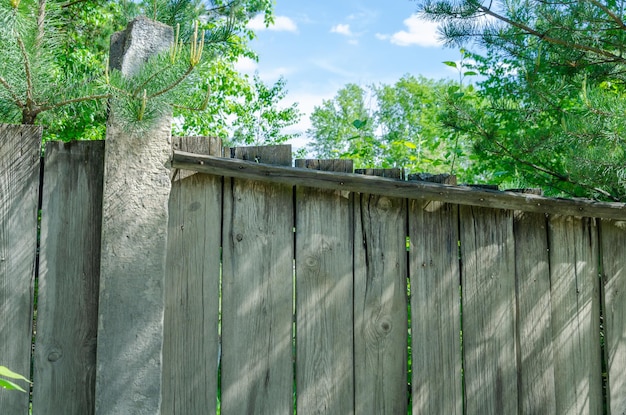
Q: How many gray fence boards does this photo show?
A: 11